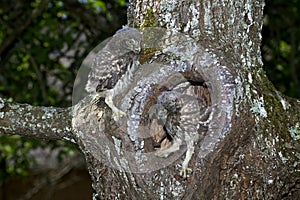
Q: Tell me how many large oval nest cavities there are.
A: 1